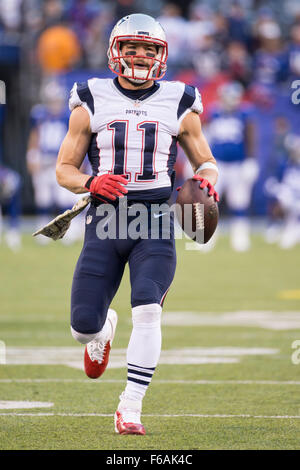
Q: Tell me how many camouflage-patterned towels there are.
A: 1